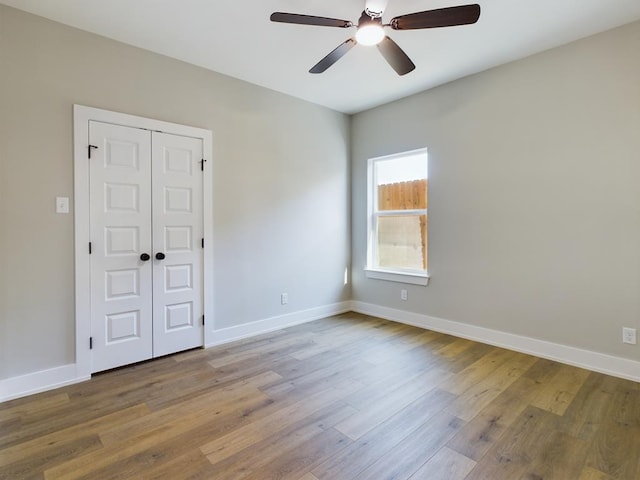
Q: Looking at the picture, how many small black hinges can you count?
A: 6